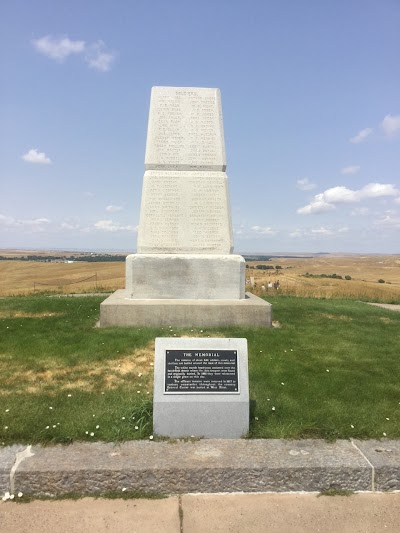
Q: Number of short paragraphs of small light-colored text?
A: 3